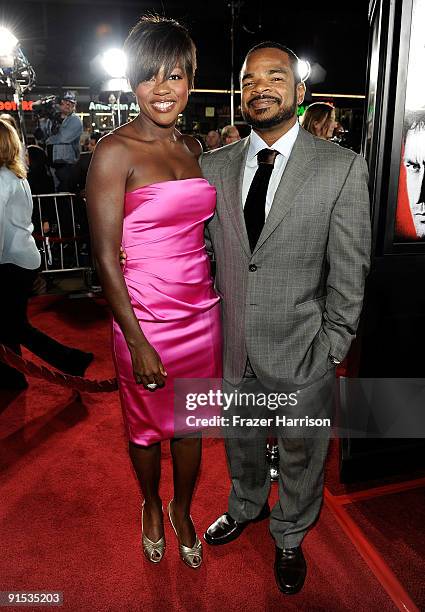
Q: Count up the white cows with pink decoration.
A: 0